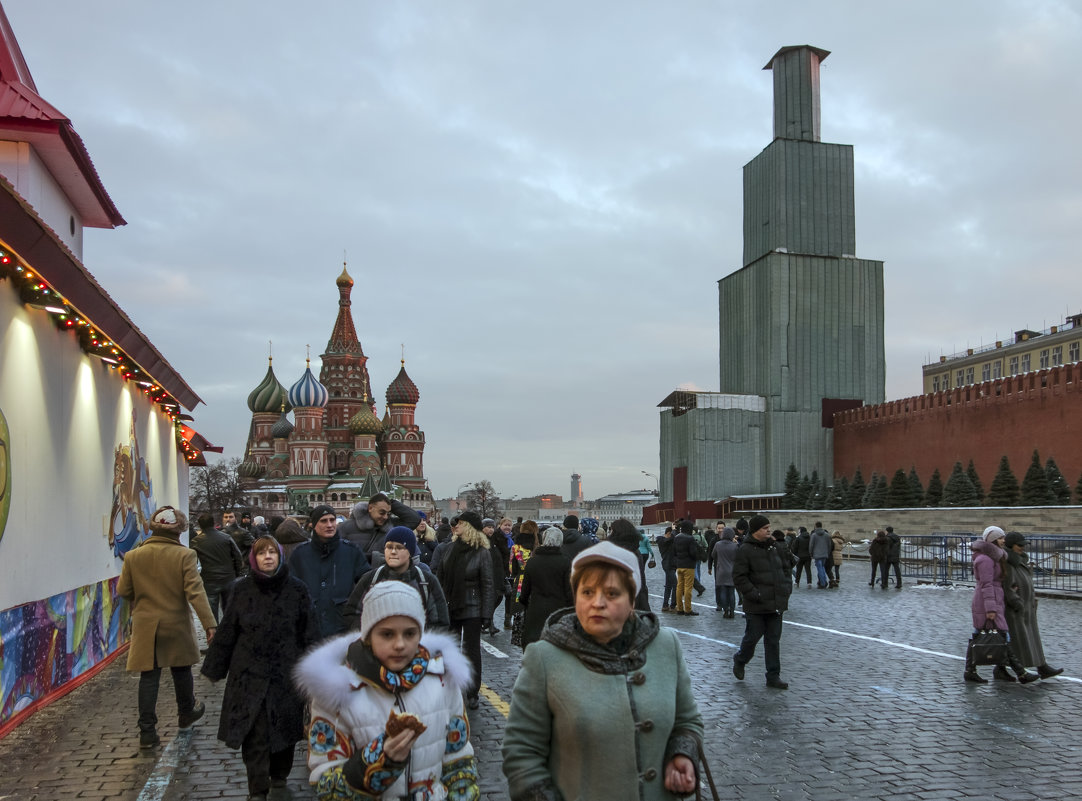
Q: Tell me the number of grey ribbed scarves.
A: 1